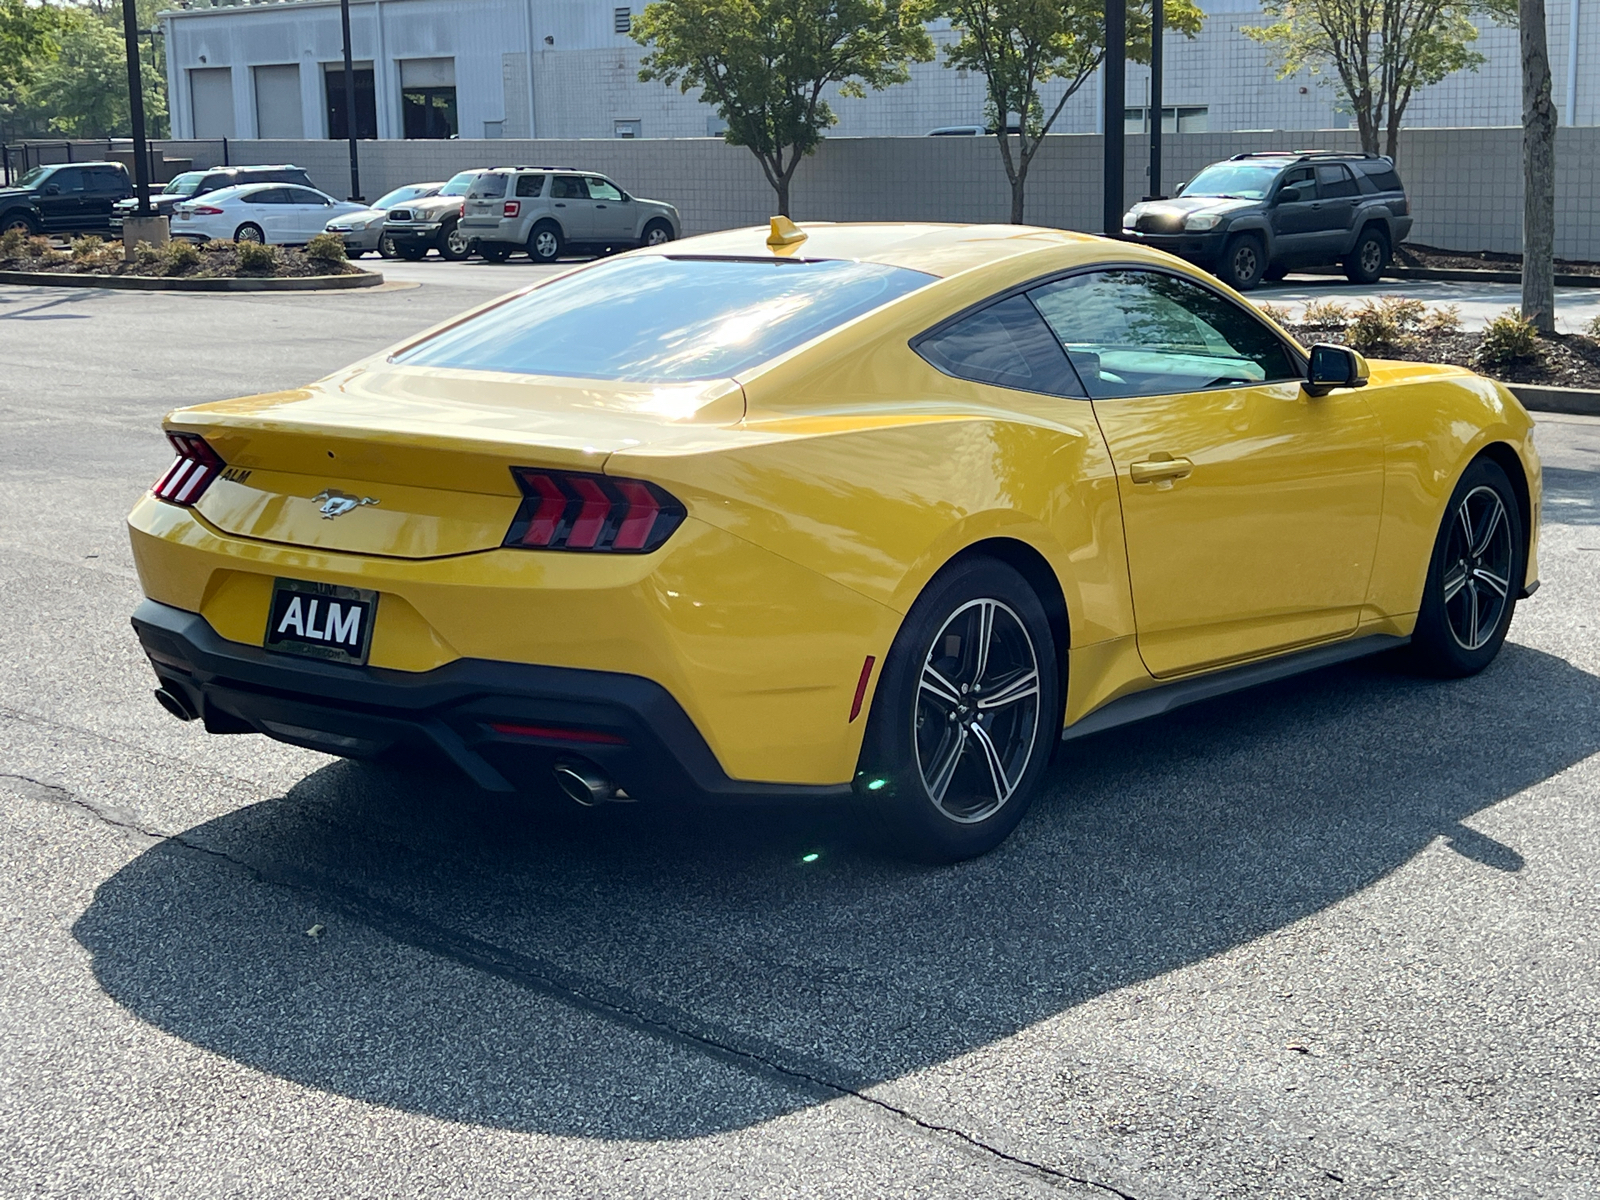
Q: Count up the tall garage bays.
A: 4